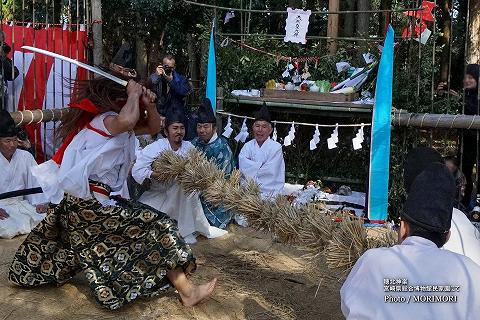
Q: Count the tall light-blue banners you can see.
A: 2